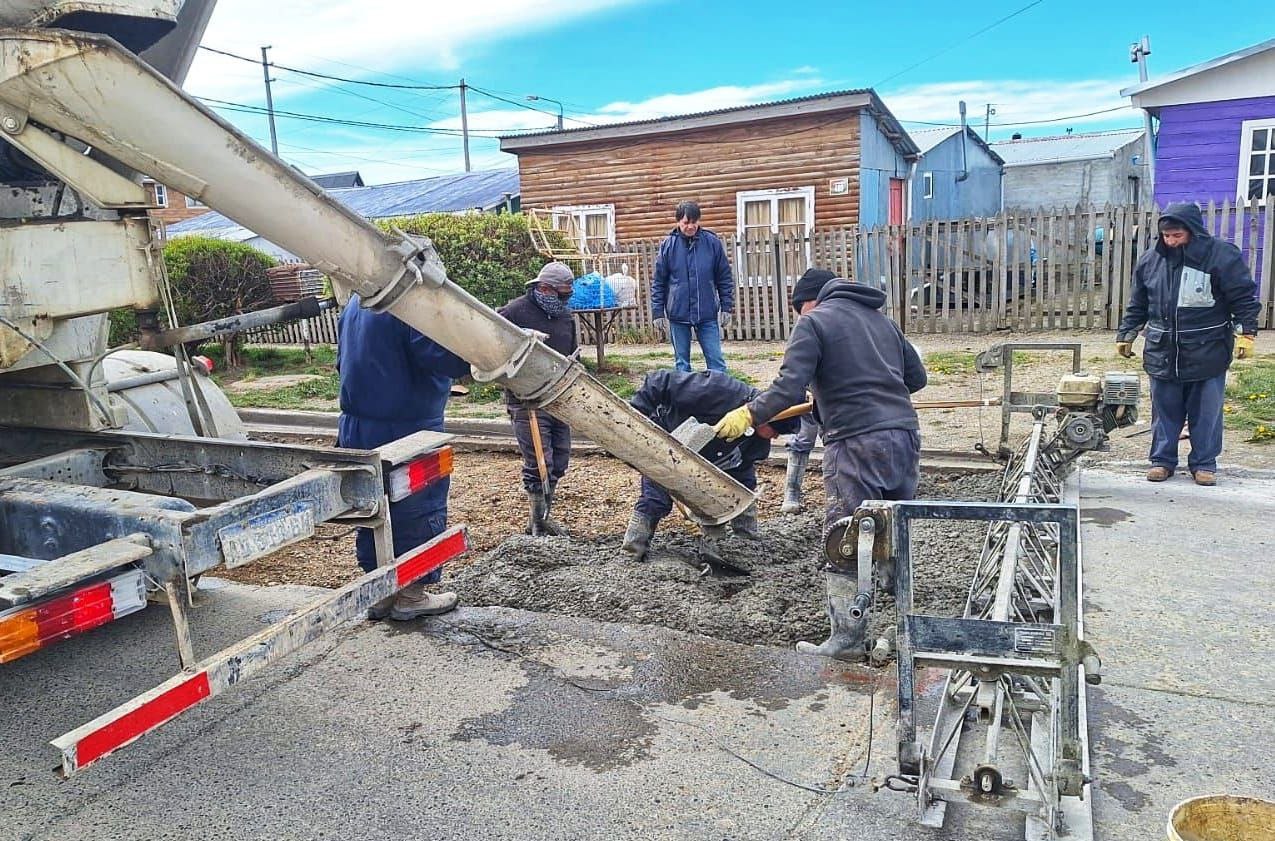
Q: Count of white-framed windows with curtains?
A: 2